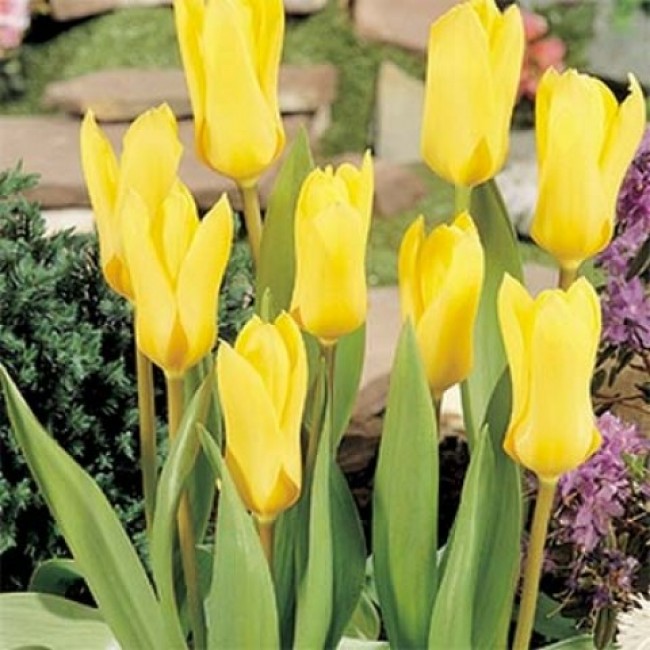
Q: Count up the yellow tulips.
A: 9